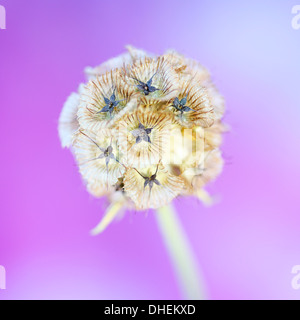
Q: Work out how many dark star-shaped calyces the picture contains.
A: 6